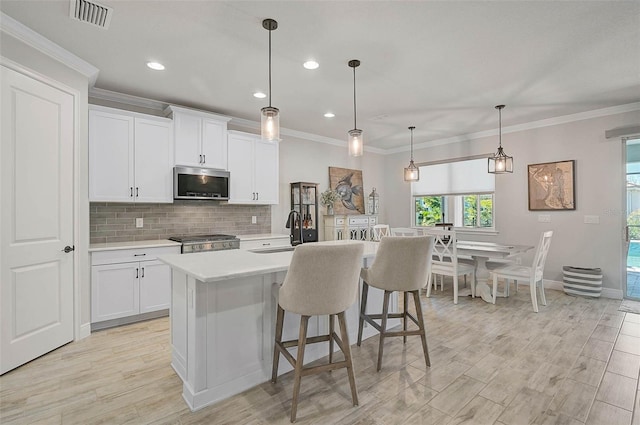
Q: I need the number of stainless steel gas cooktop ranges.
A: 1